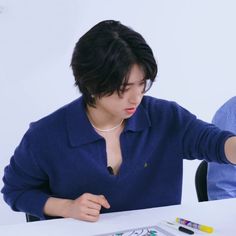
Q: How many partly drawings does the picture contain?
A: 1